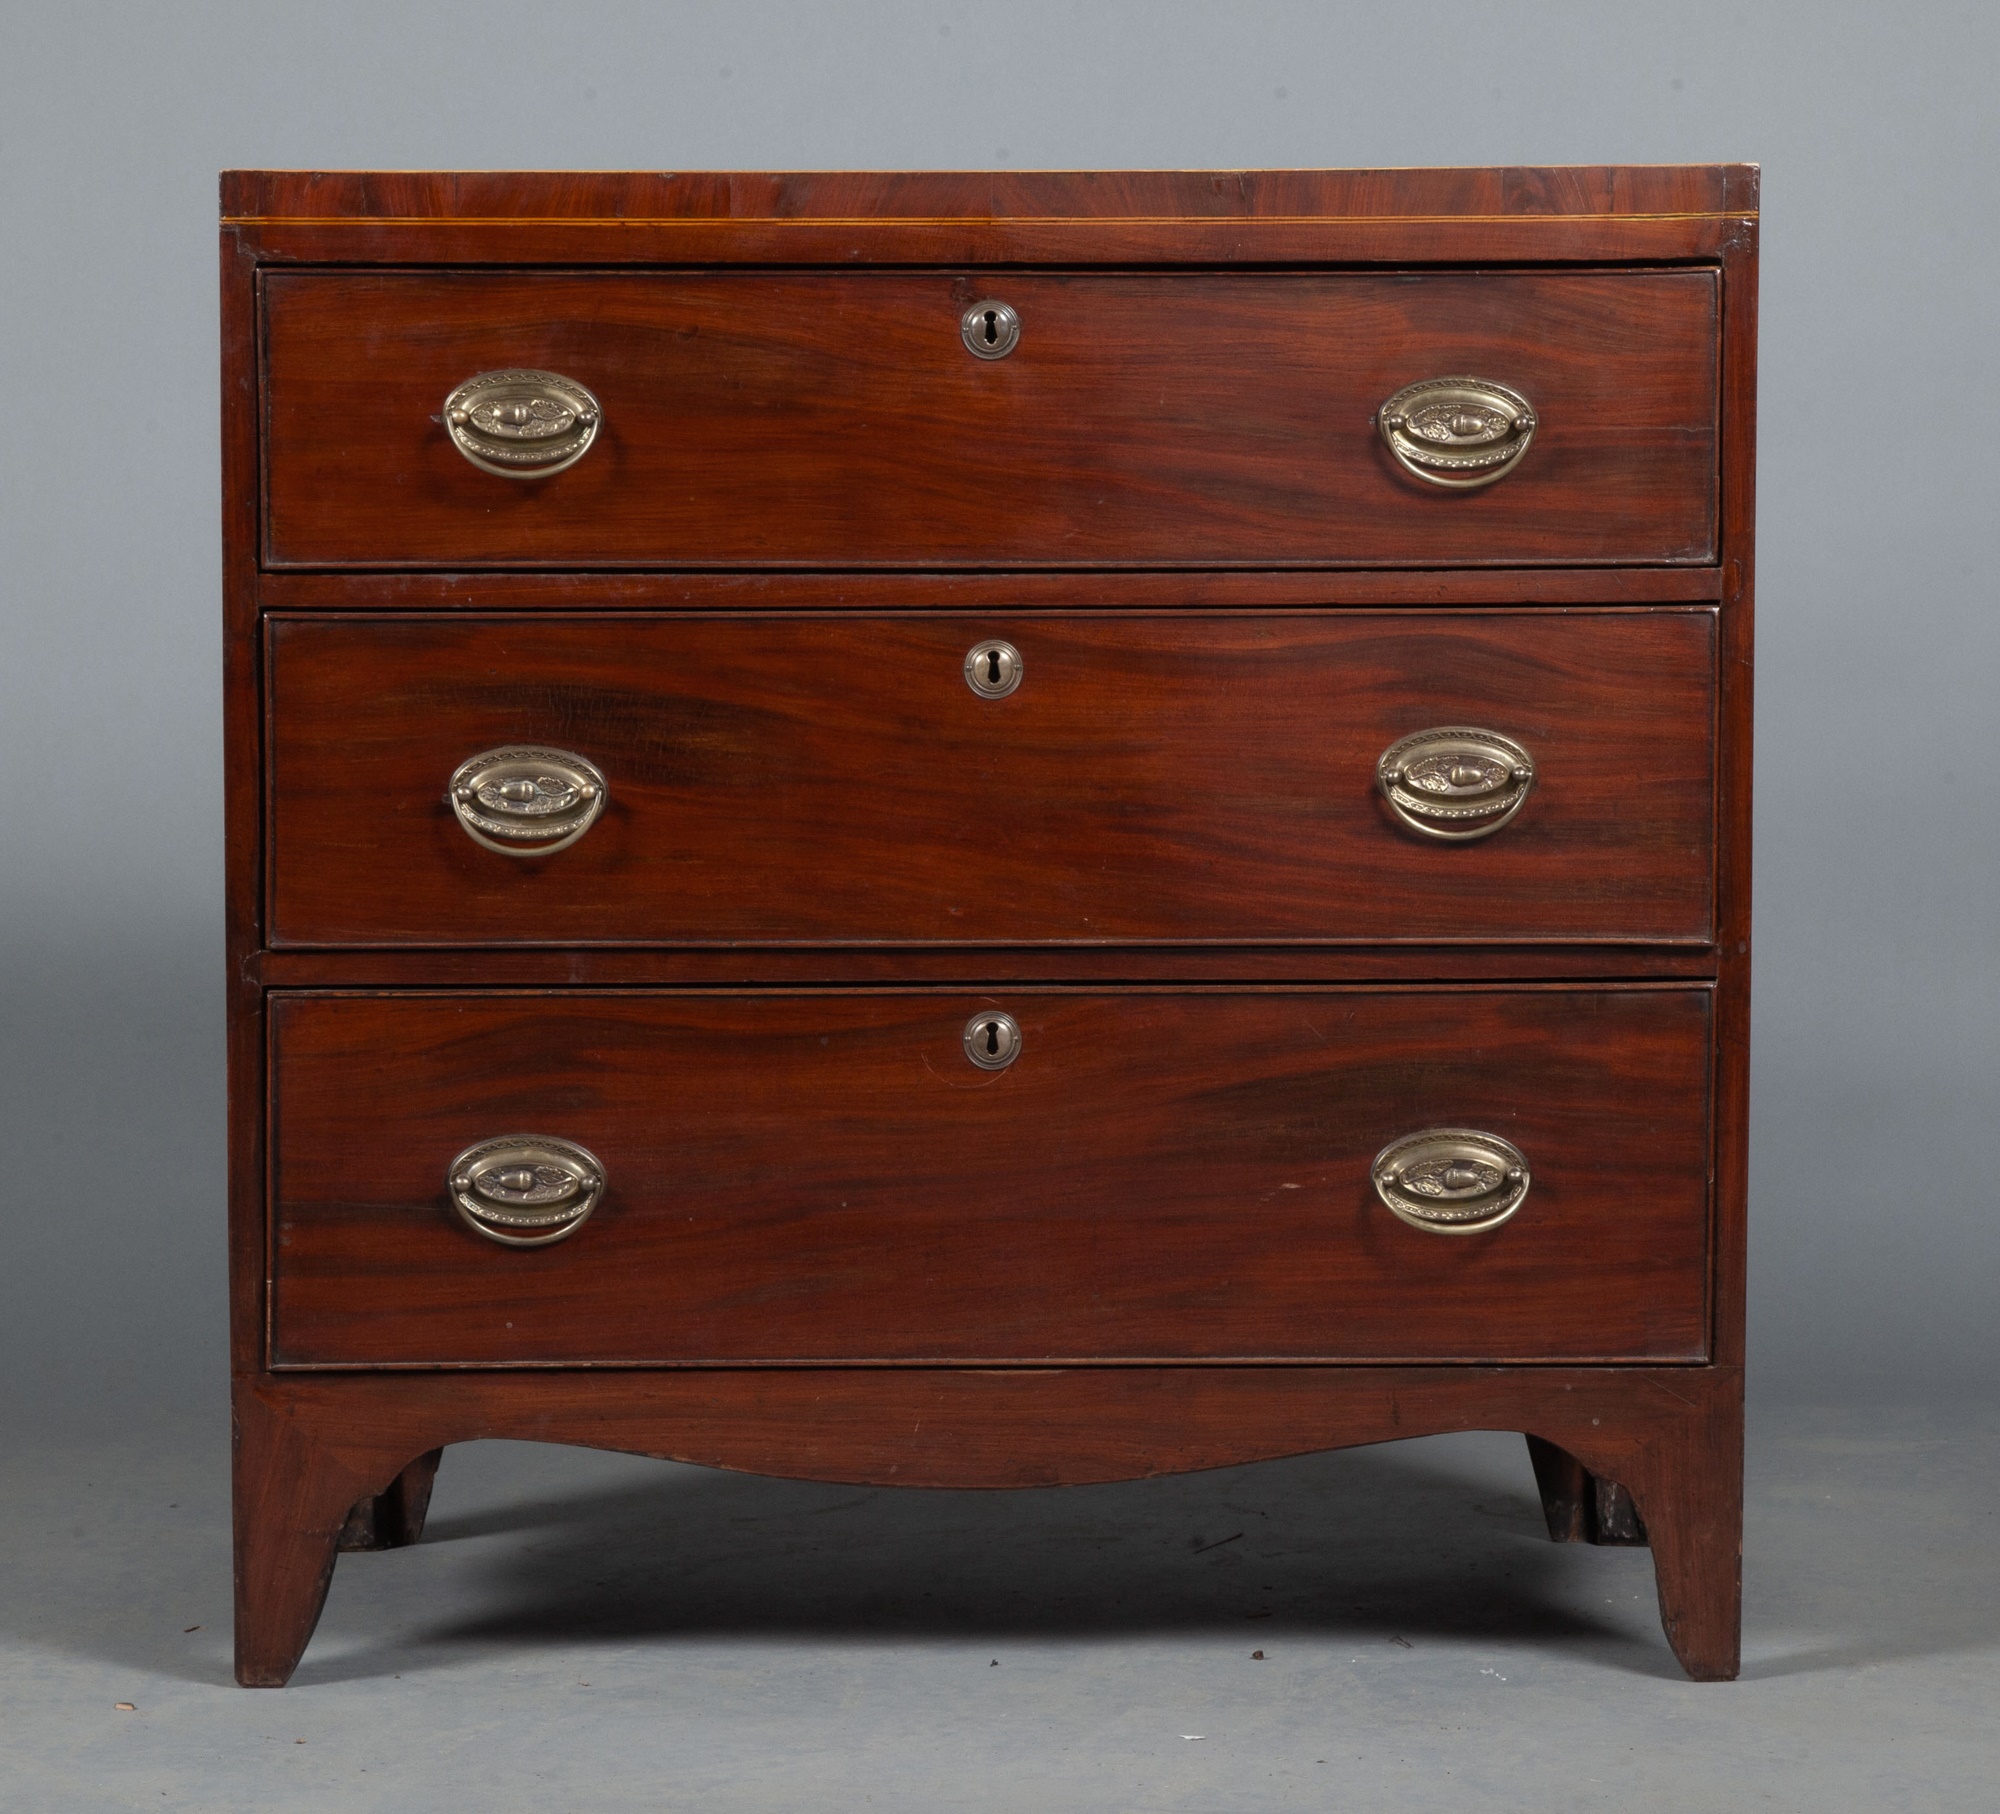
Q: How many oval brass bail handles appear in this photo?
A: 6